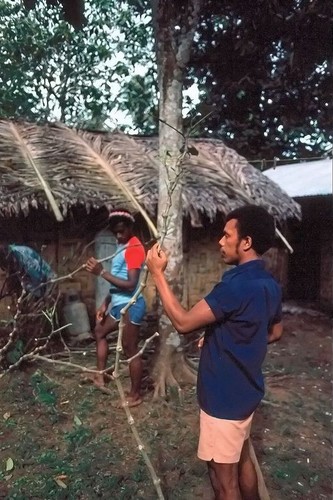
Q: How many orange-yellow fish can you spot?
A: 0